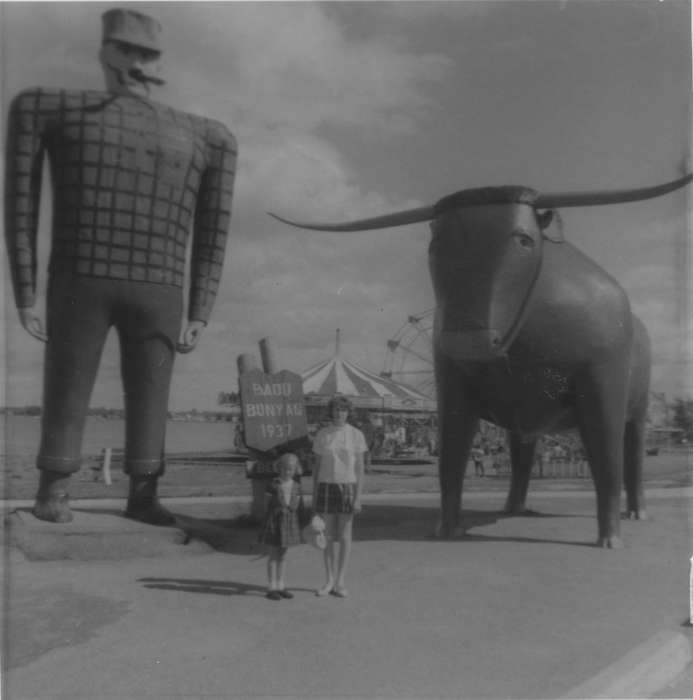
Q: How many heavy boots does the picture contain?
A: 2